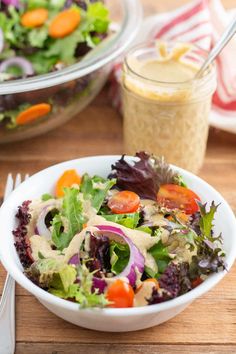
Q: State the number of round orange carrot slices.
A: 4